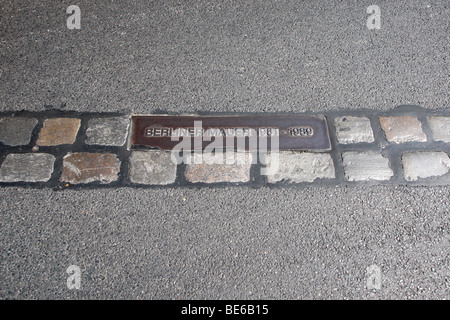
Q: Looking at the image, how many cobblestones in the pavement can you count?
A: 13